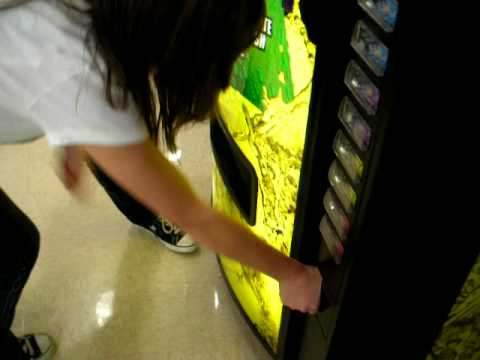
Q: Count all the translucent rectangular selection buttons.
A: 8